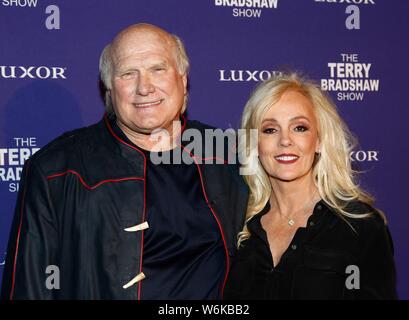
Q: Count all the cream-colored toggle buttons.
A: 2